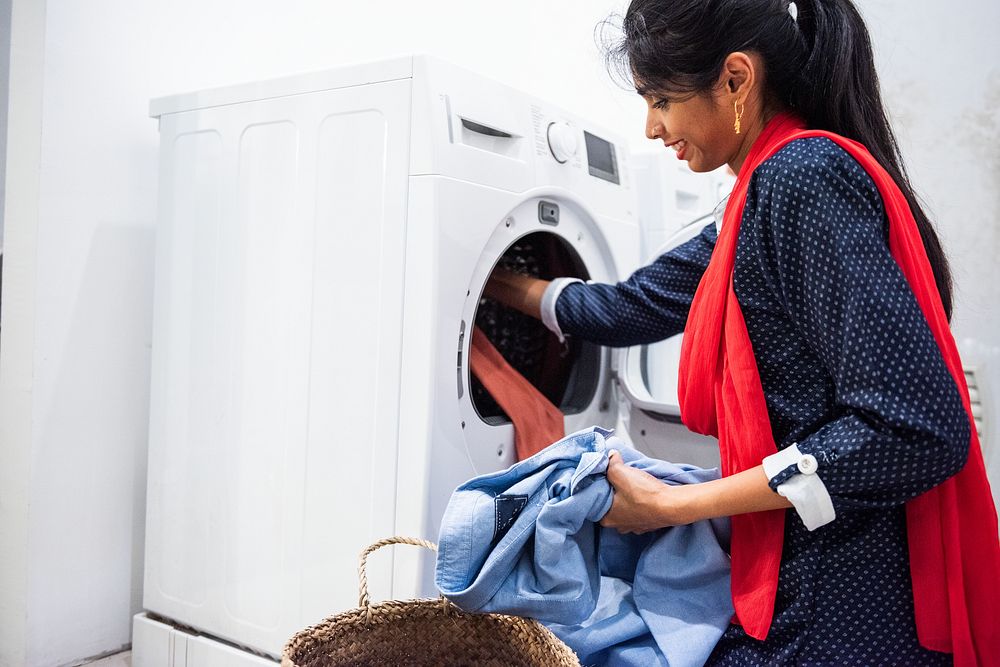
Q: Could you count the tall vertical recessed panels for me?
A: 3